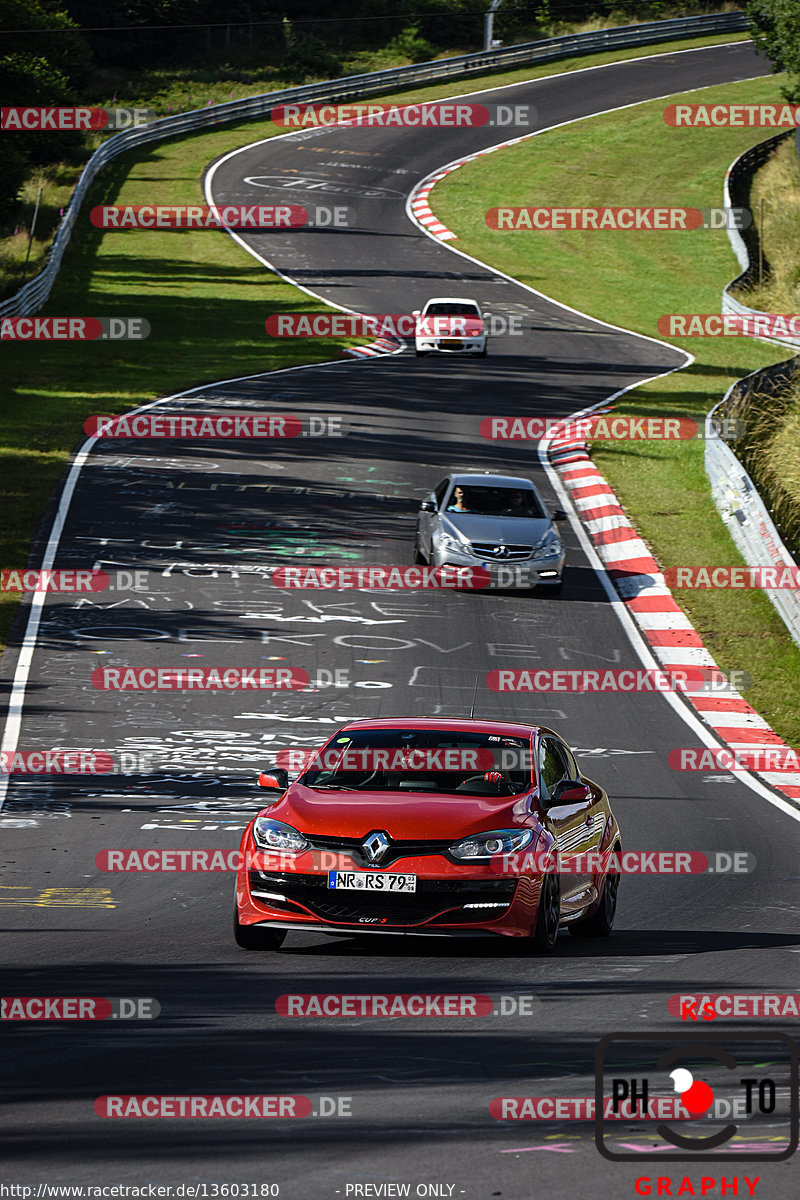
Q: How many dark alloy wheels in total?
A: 2